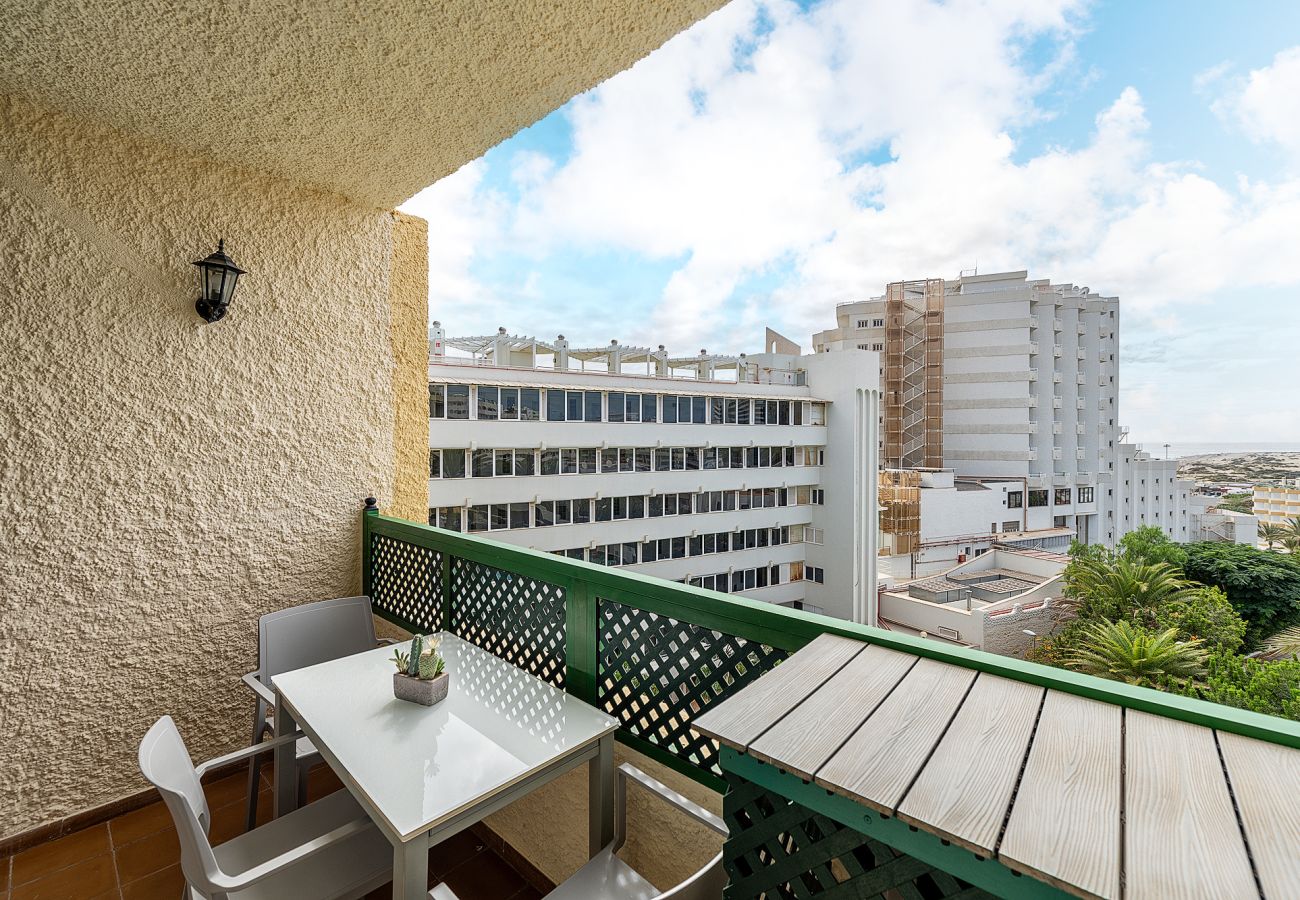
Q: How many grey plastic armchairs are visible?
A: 3